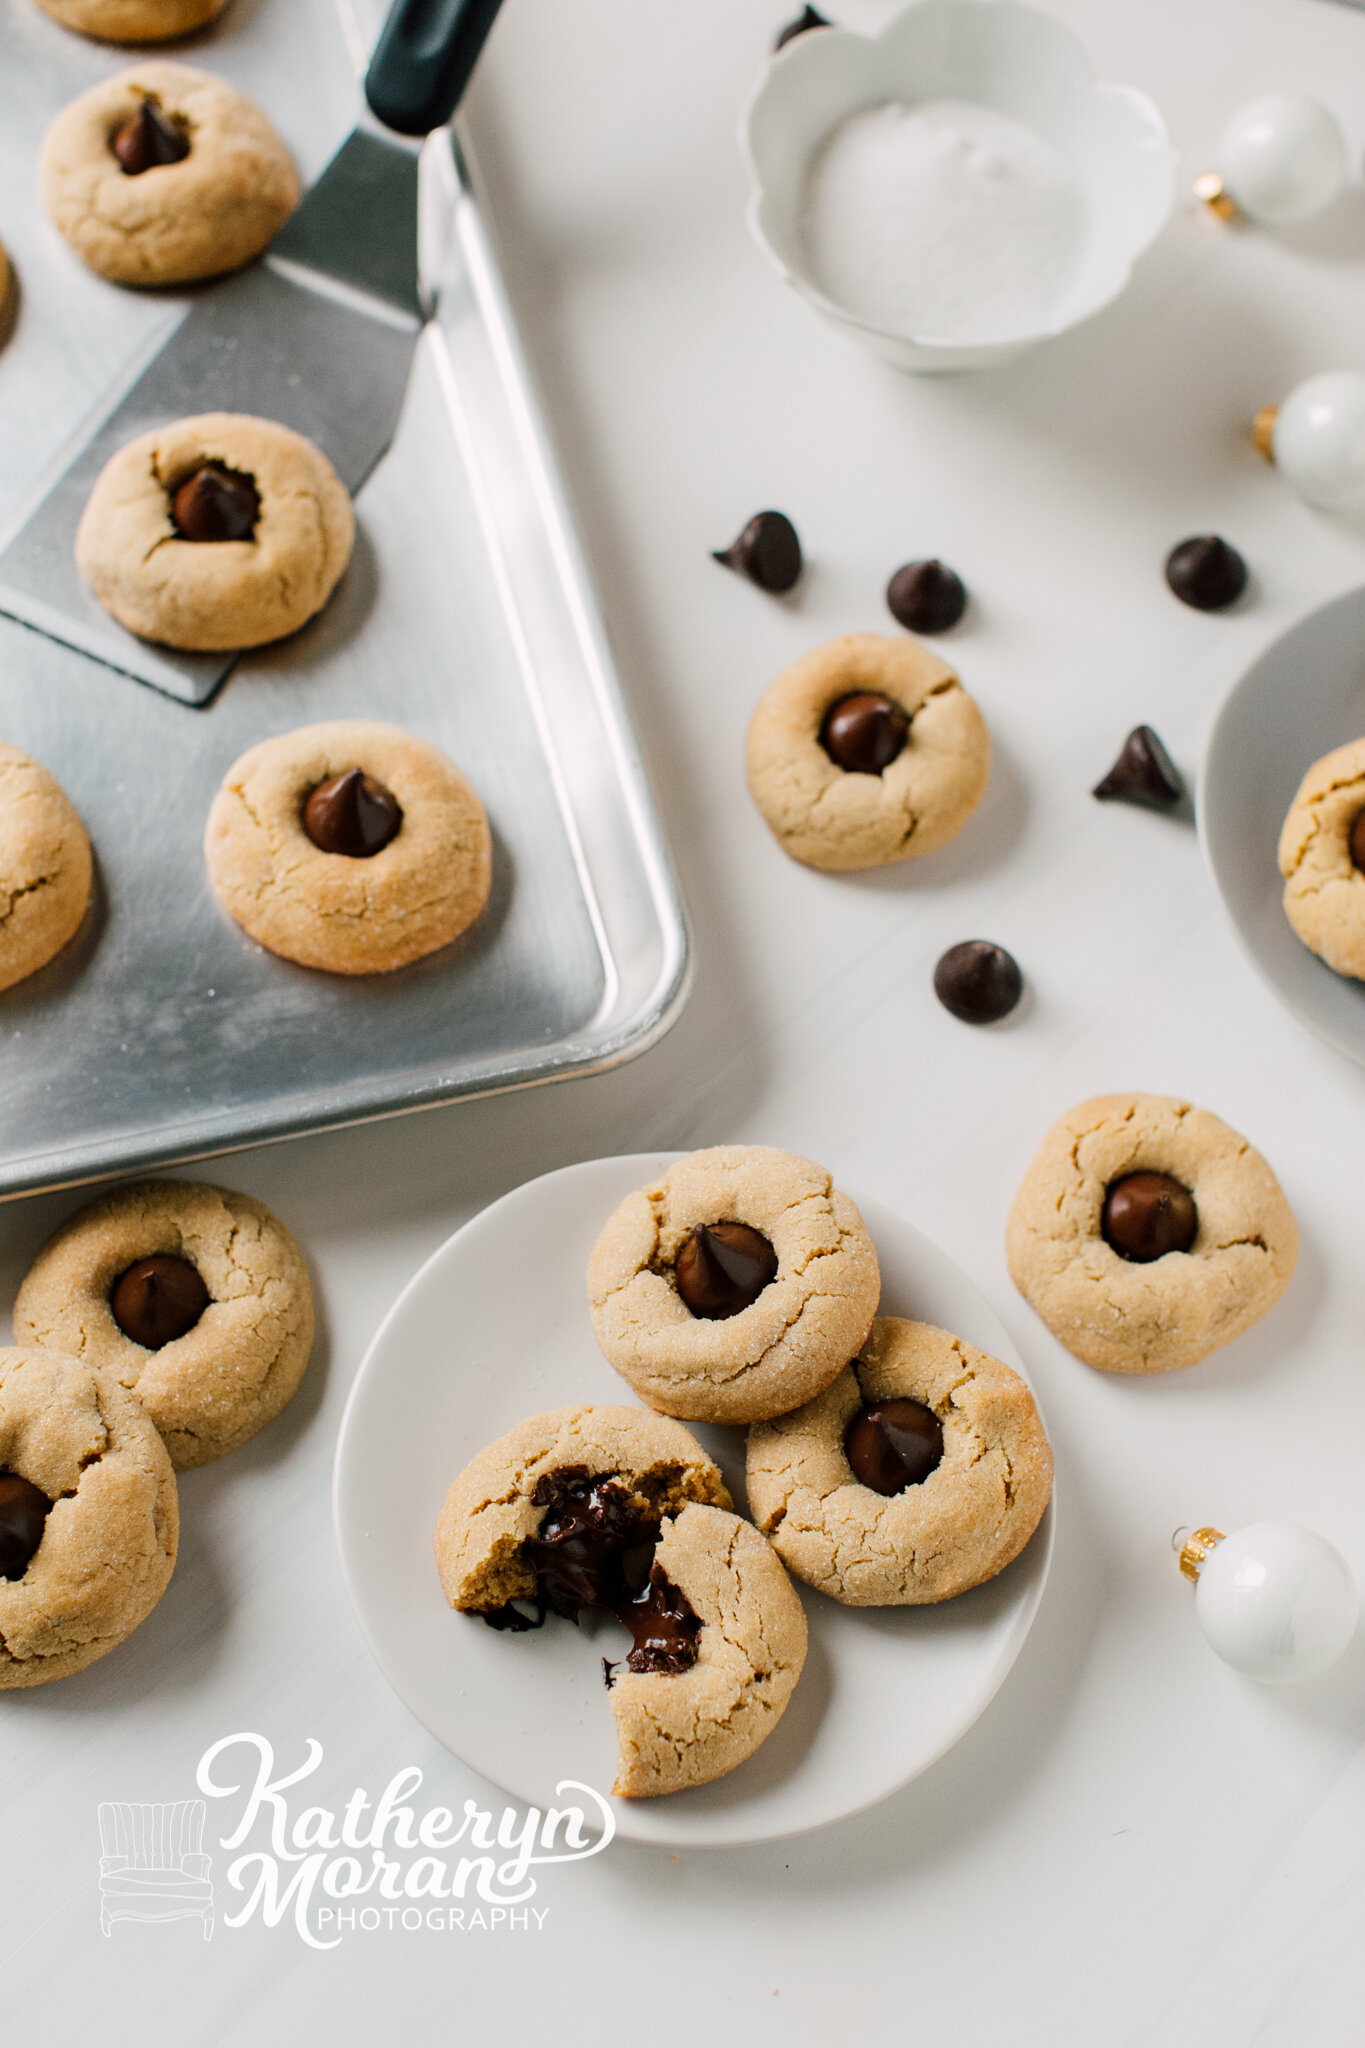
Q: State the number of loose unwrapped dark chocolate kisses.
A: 6